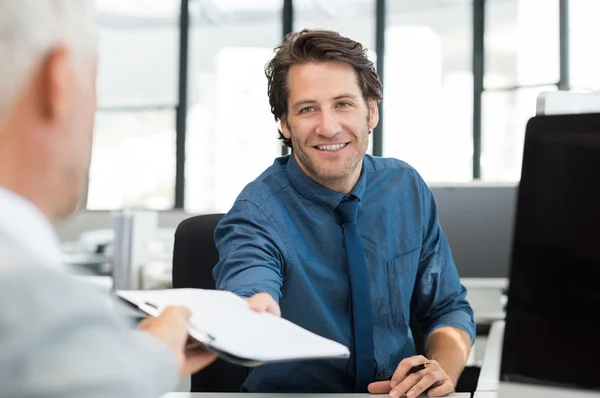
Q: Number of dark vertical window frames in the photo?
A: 5